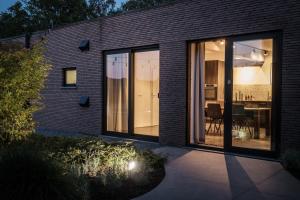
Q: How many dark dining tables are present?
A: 1